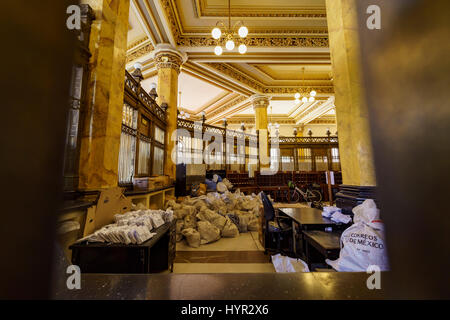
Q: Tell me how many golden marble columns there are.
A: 4